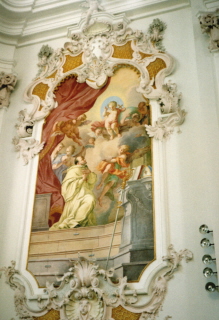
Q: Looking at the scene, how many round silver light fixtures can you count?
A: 5